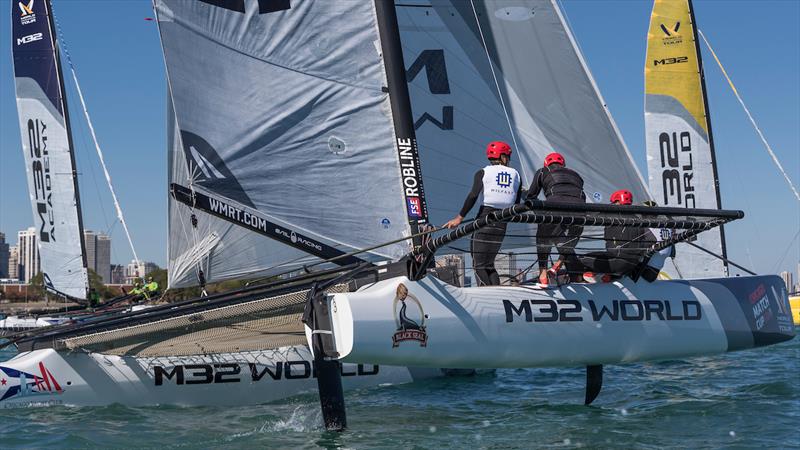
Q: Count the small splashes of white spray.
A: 1